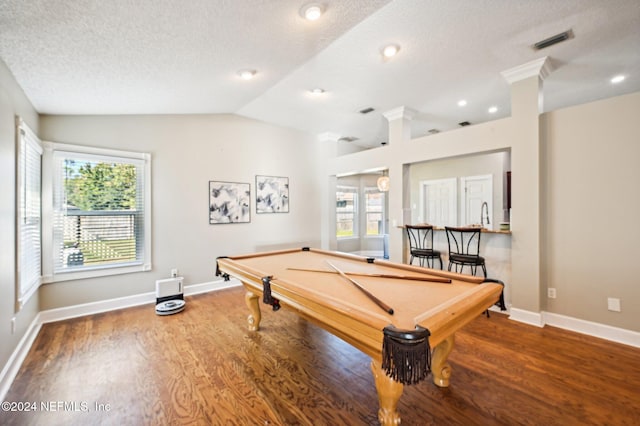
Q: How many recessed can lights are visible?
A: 7